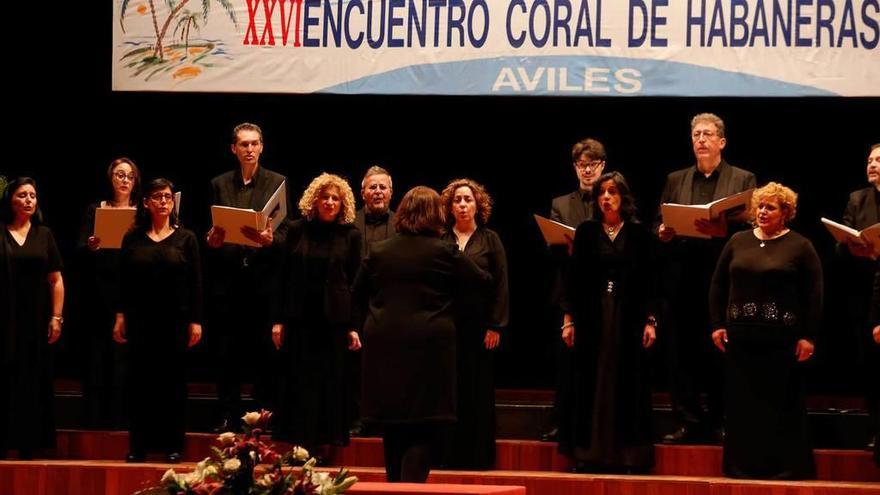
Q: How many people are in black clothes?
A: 13